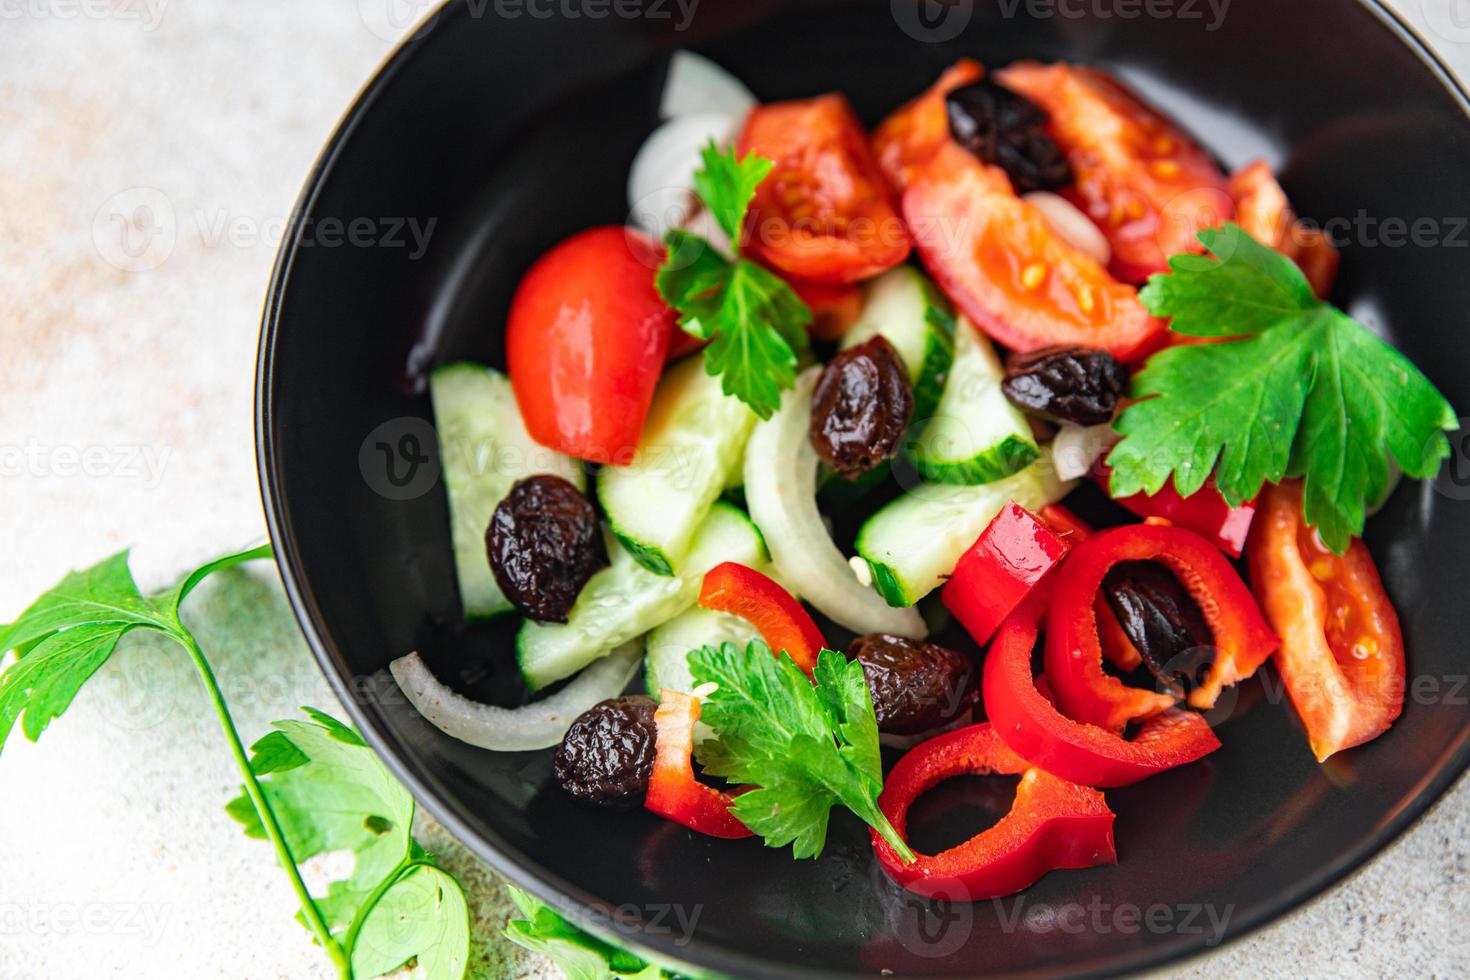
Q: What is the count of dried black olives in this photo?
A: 7